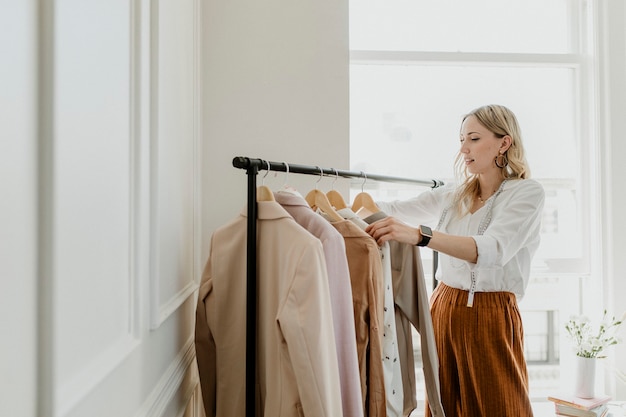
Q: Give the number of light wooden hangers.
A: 4